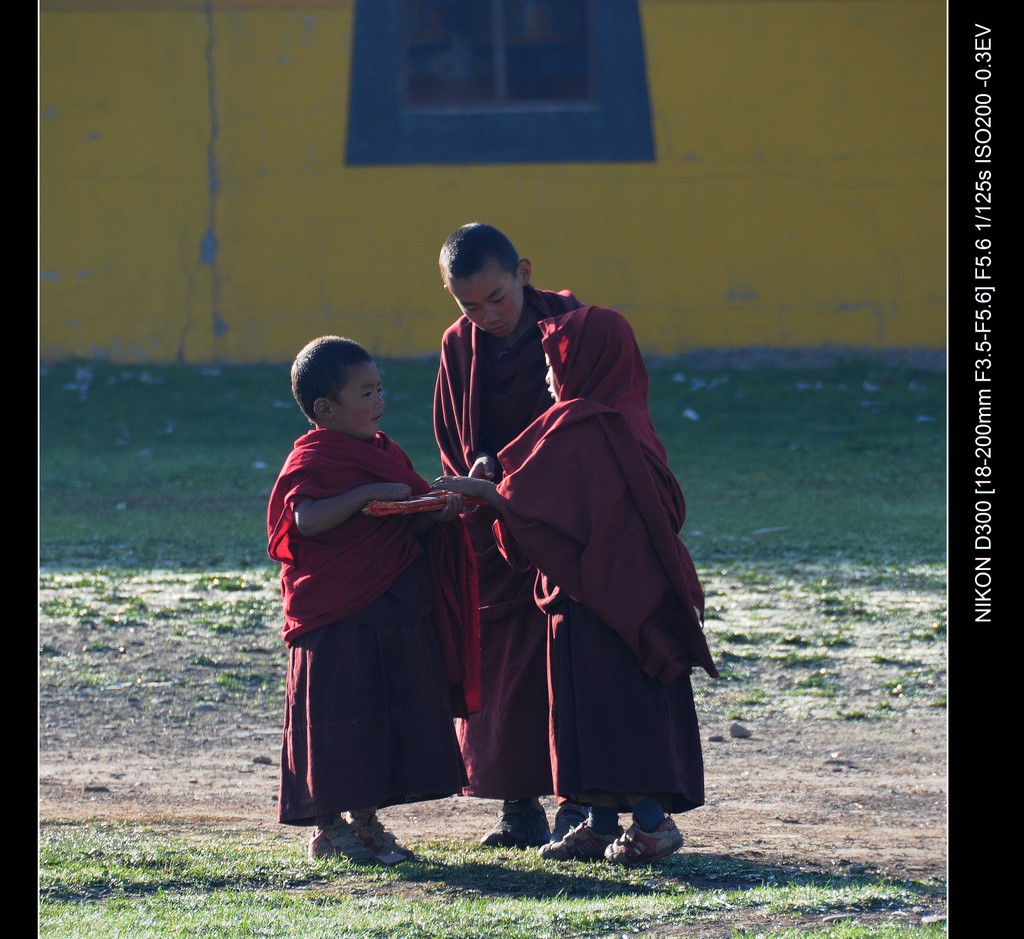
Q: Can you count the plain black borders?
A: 1